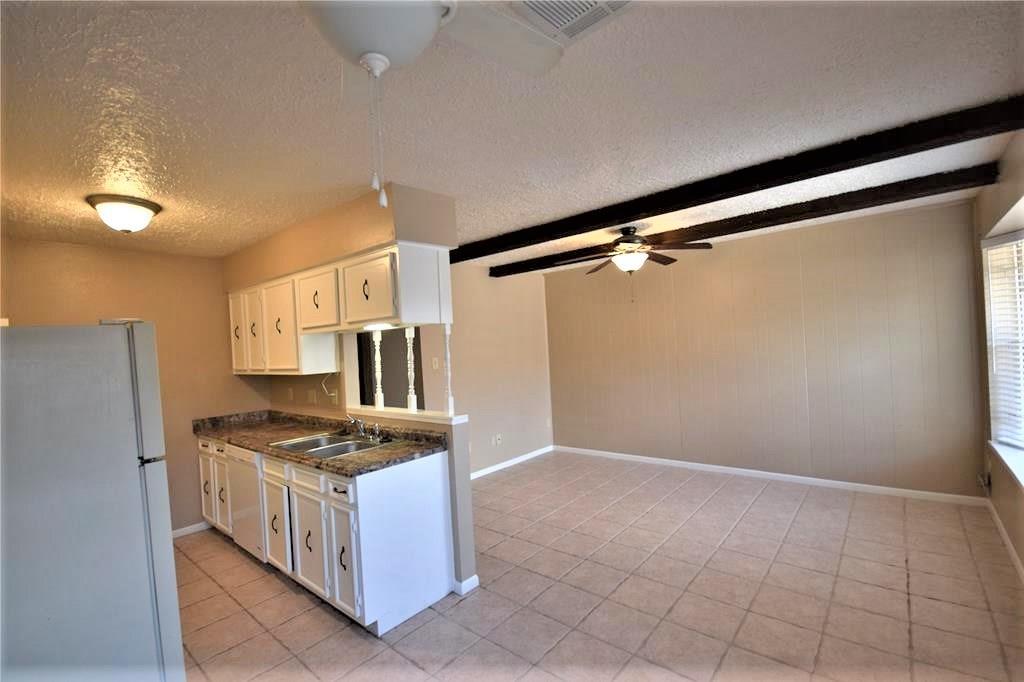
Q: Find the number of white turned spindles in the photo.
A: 3